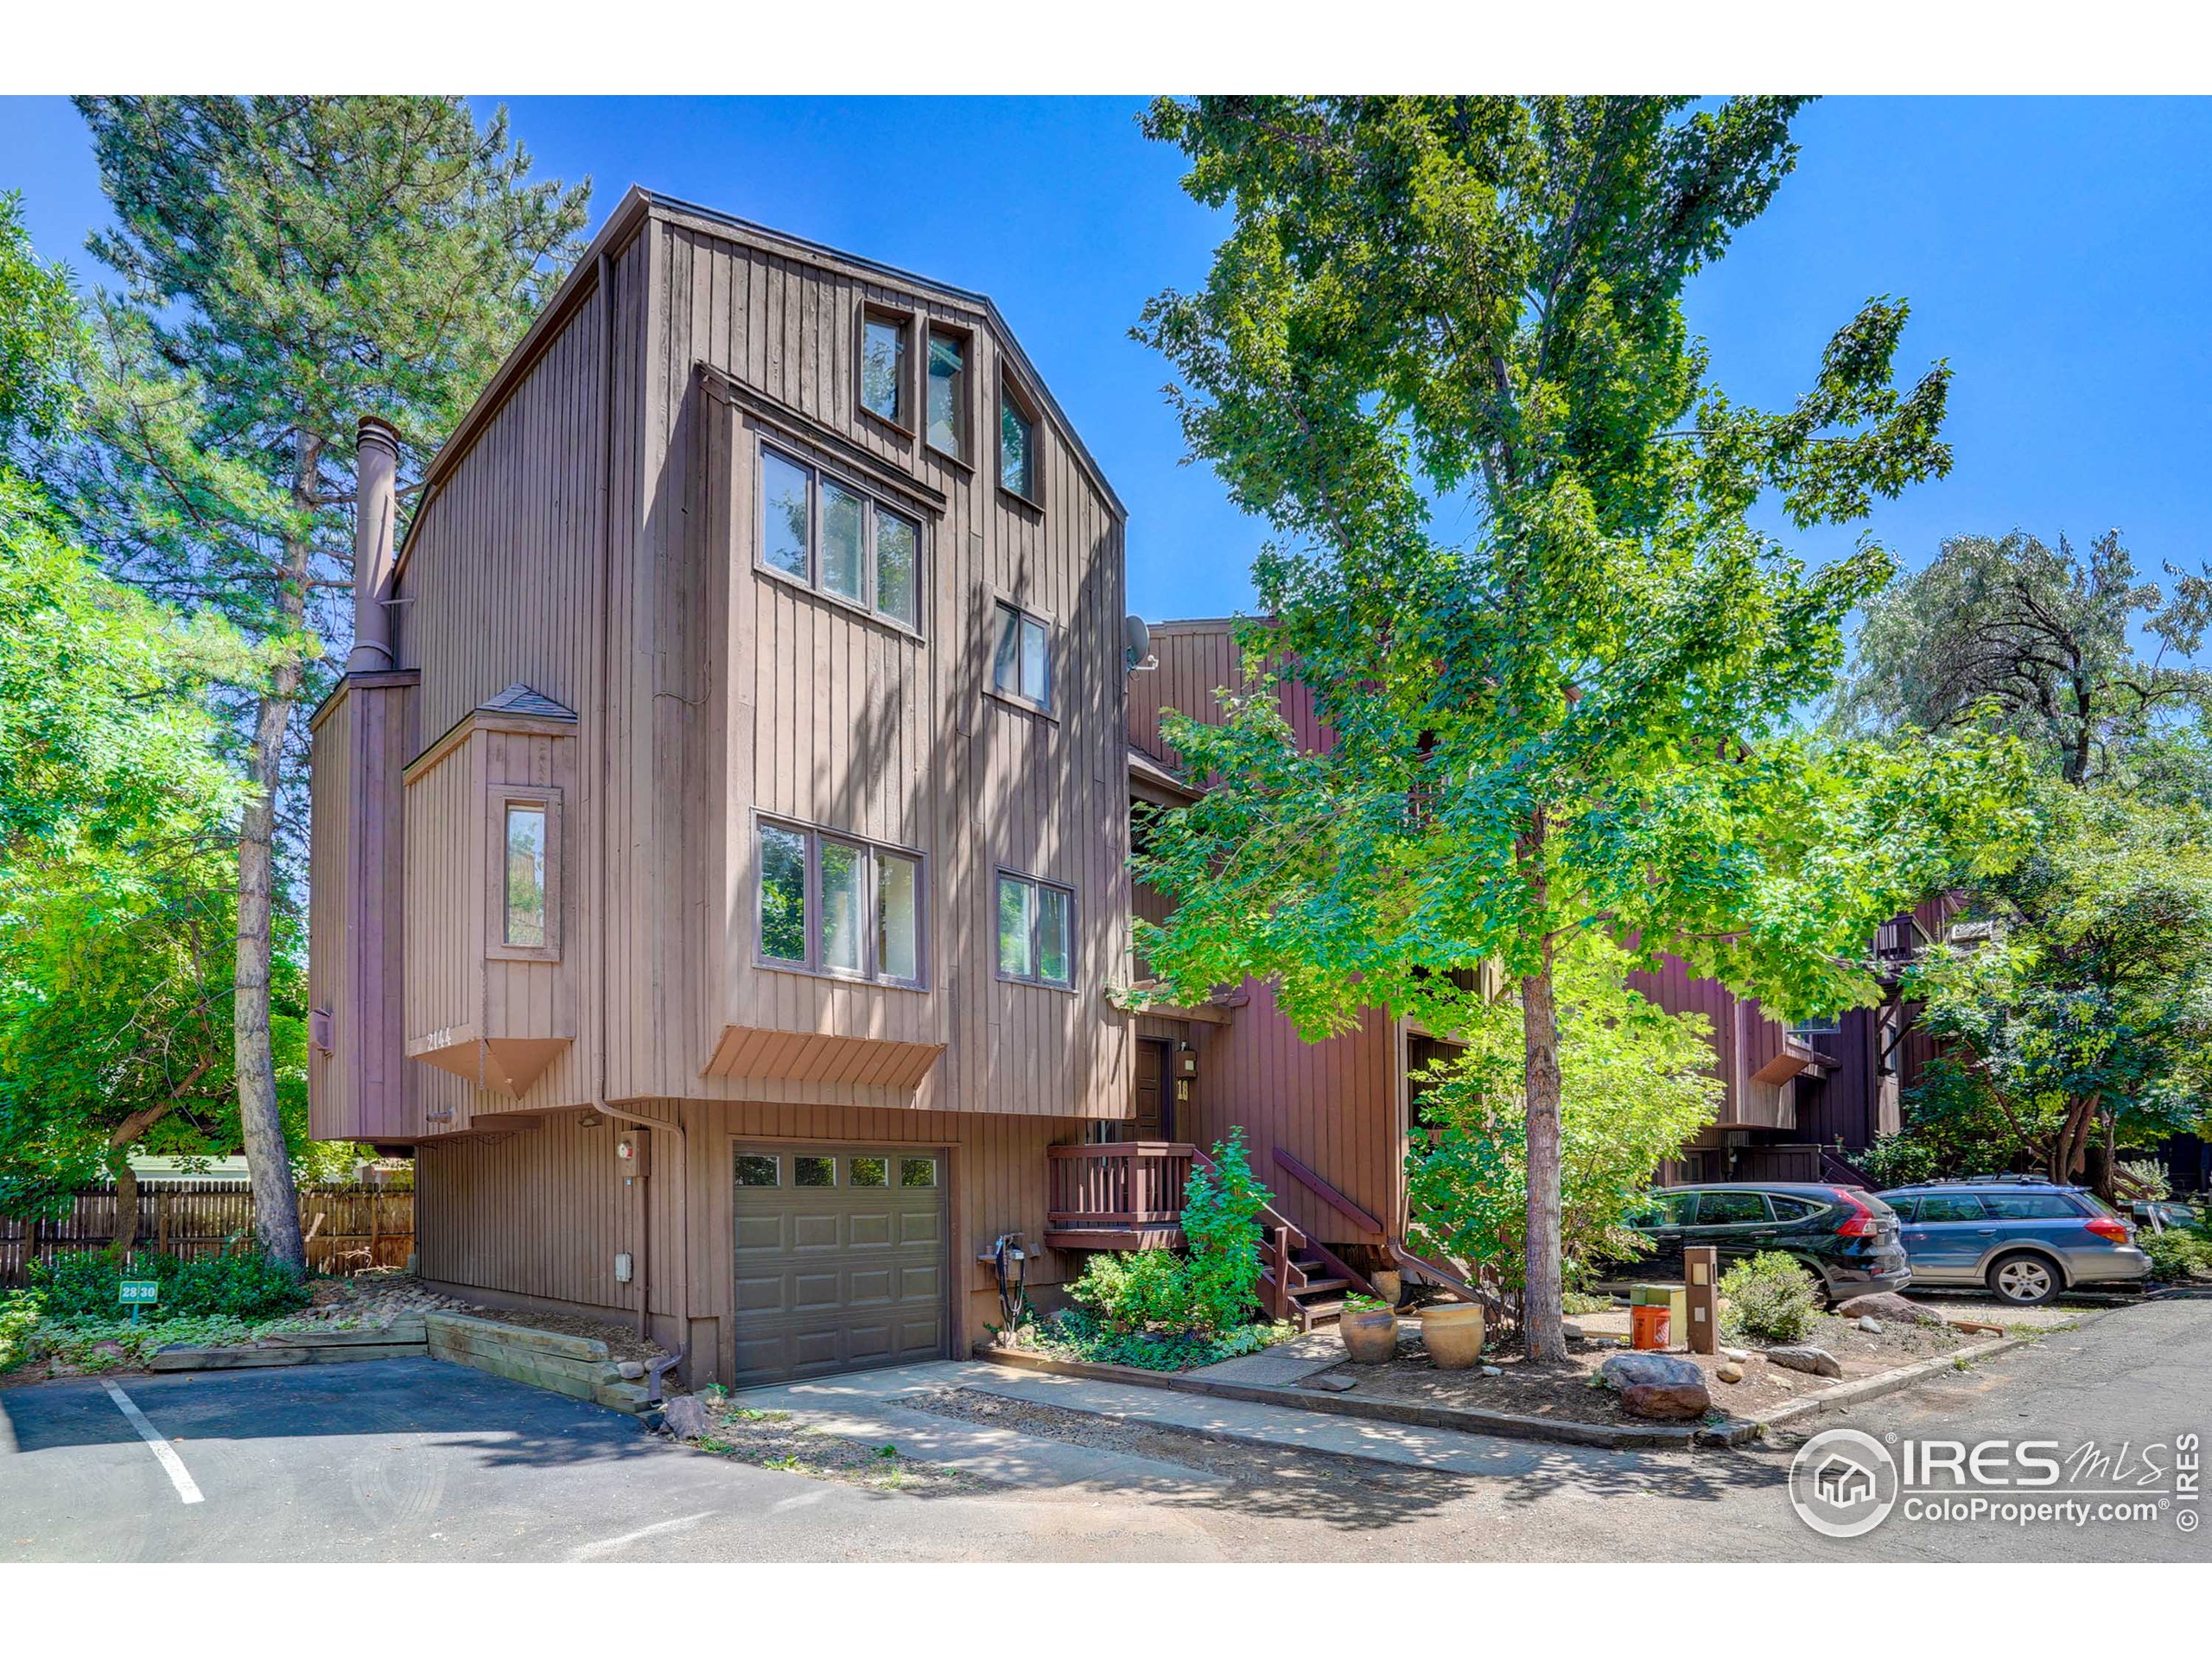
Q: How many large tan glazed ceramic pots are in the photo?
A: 2